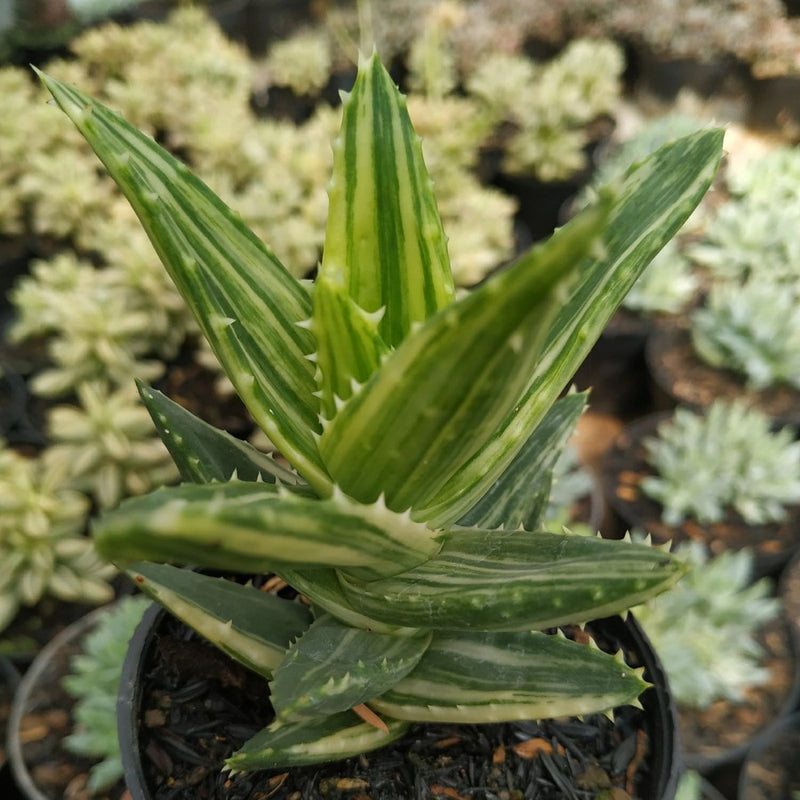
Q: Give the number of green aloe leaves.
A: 13